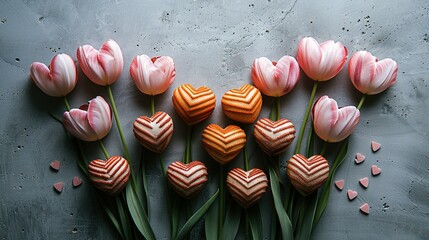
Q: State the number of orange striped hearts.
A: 3